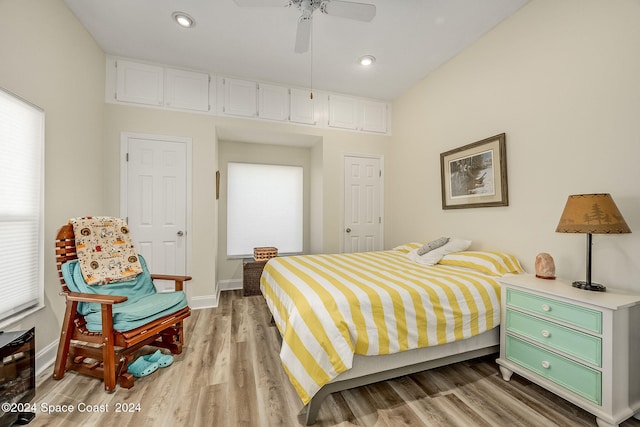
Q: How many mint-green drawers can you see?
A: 3